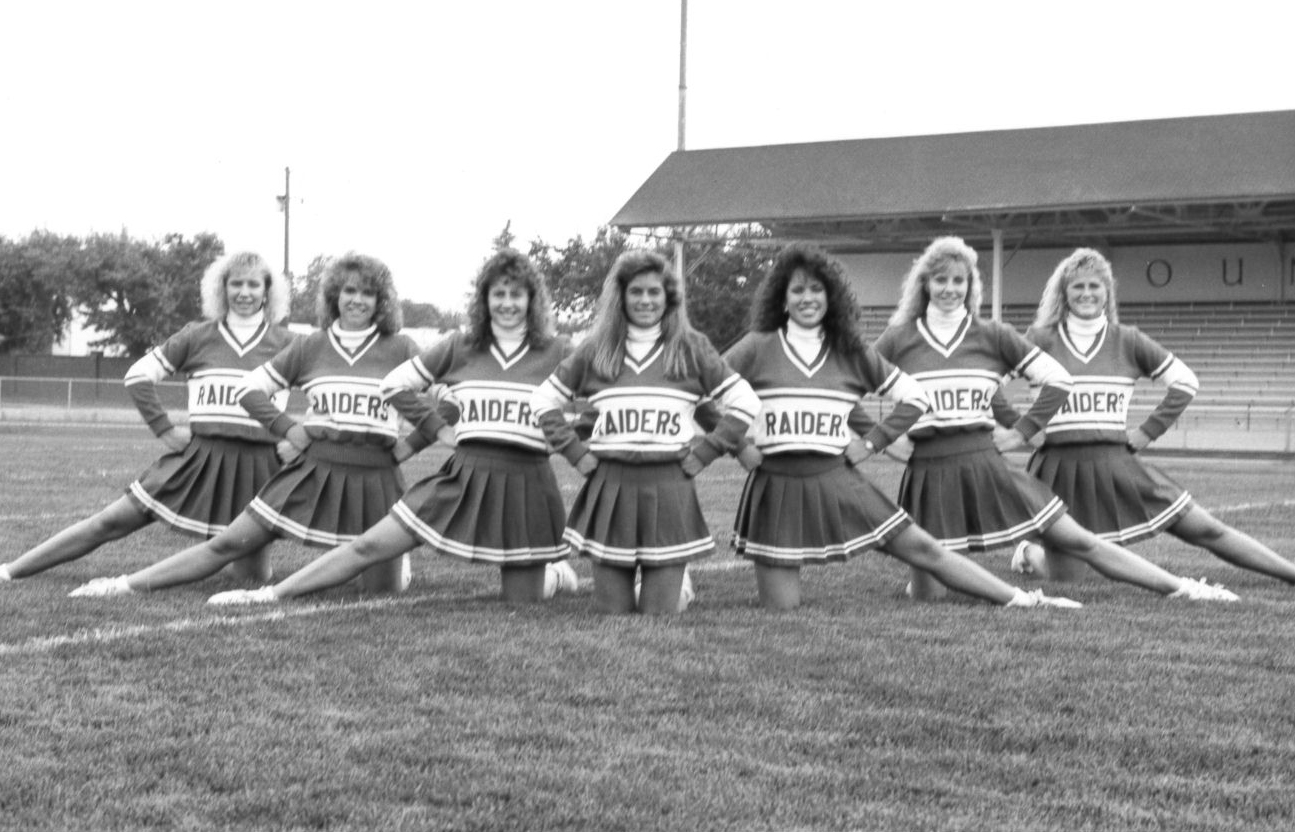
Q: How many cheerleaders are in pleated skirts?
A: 7